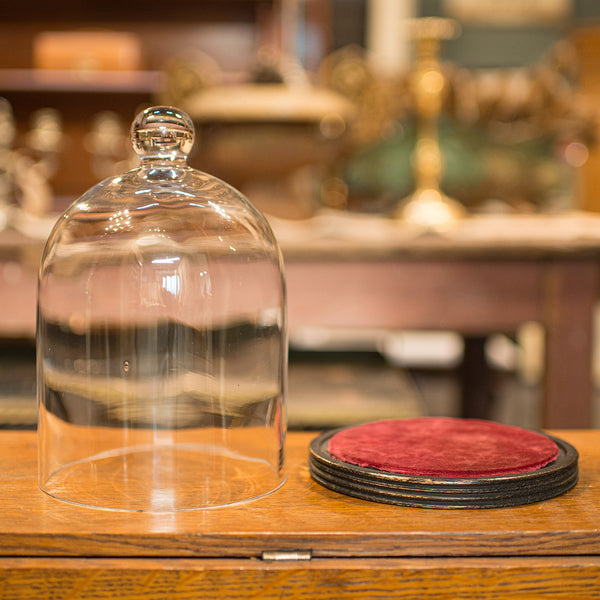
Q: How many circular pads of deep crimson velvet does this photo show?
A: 1